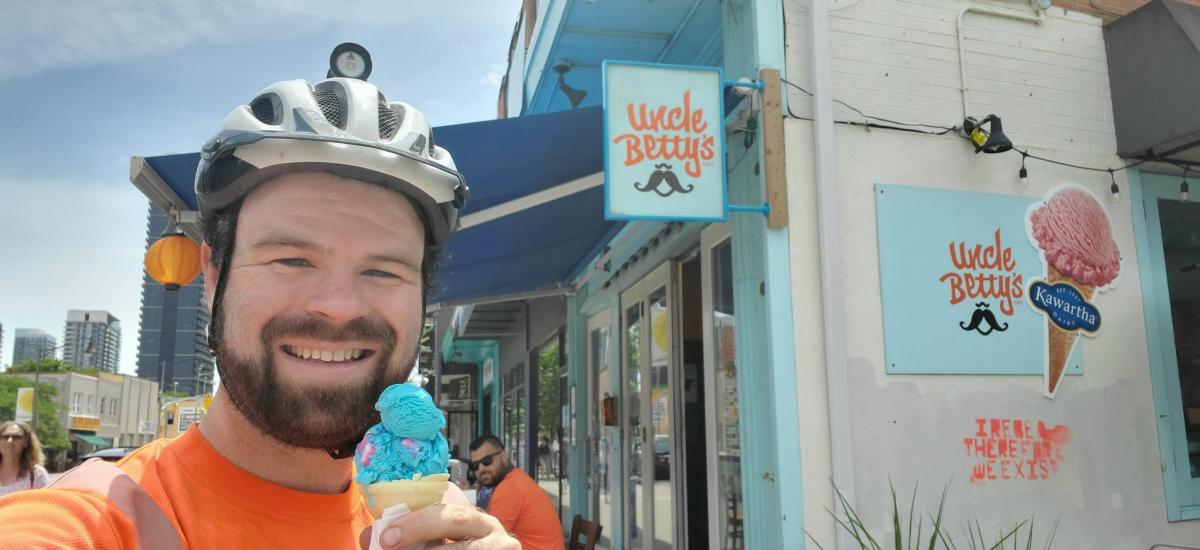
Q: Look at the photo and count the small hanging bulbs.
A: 3